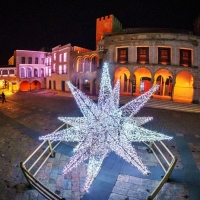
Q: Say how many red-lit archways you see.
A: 2